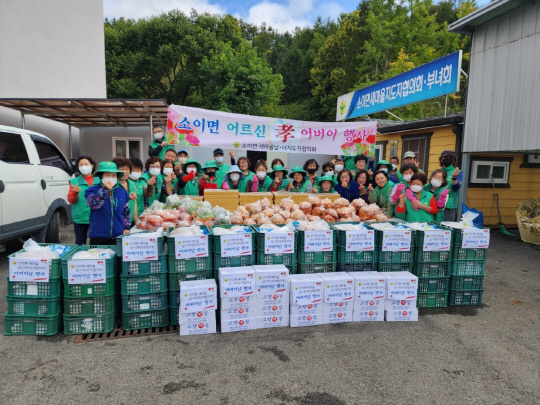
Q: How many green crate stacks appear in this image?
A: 11